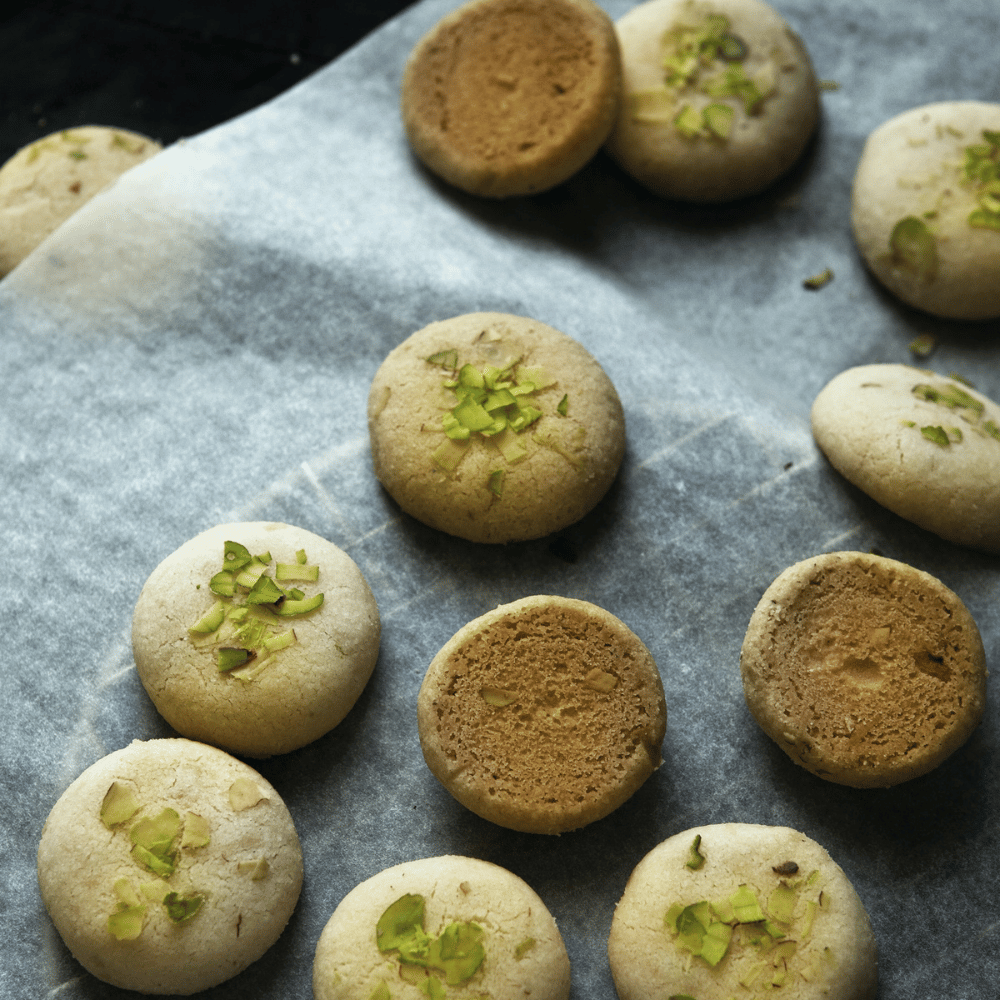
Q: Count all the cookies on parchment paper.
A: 11